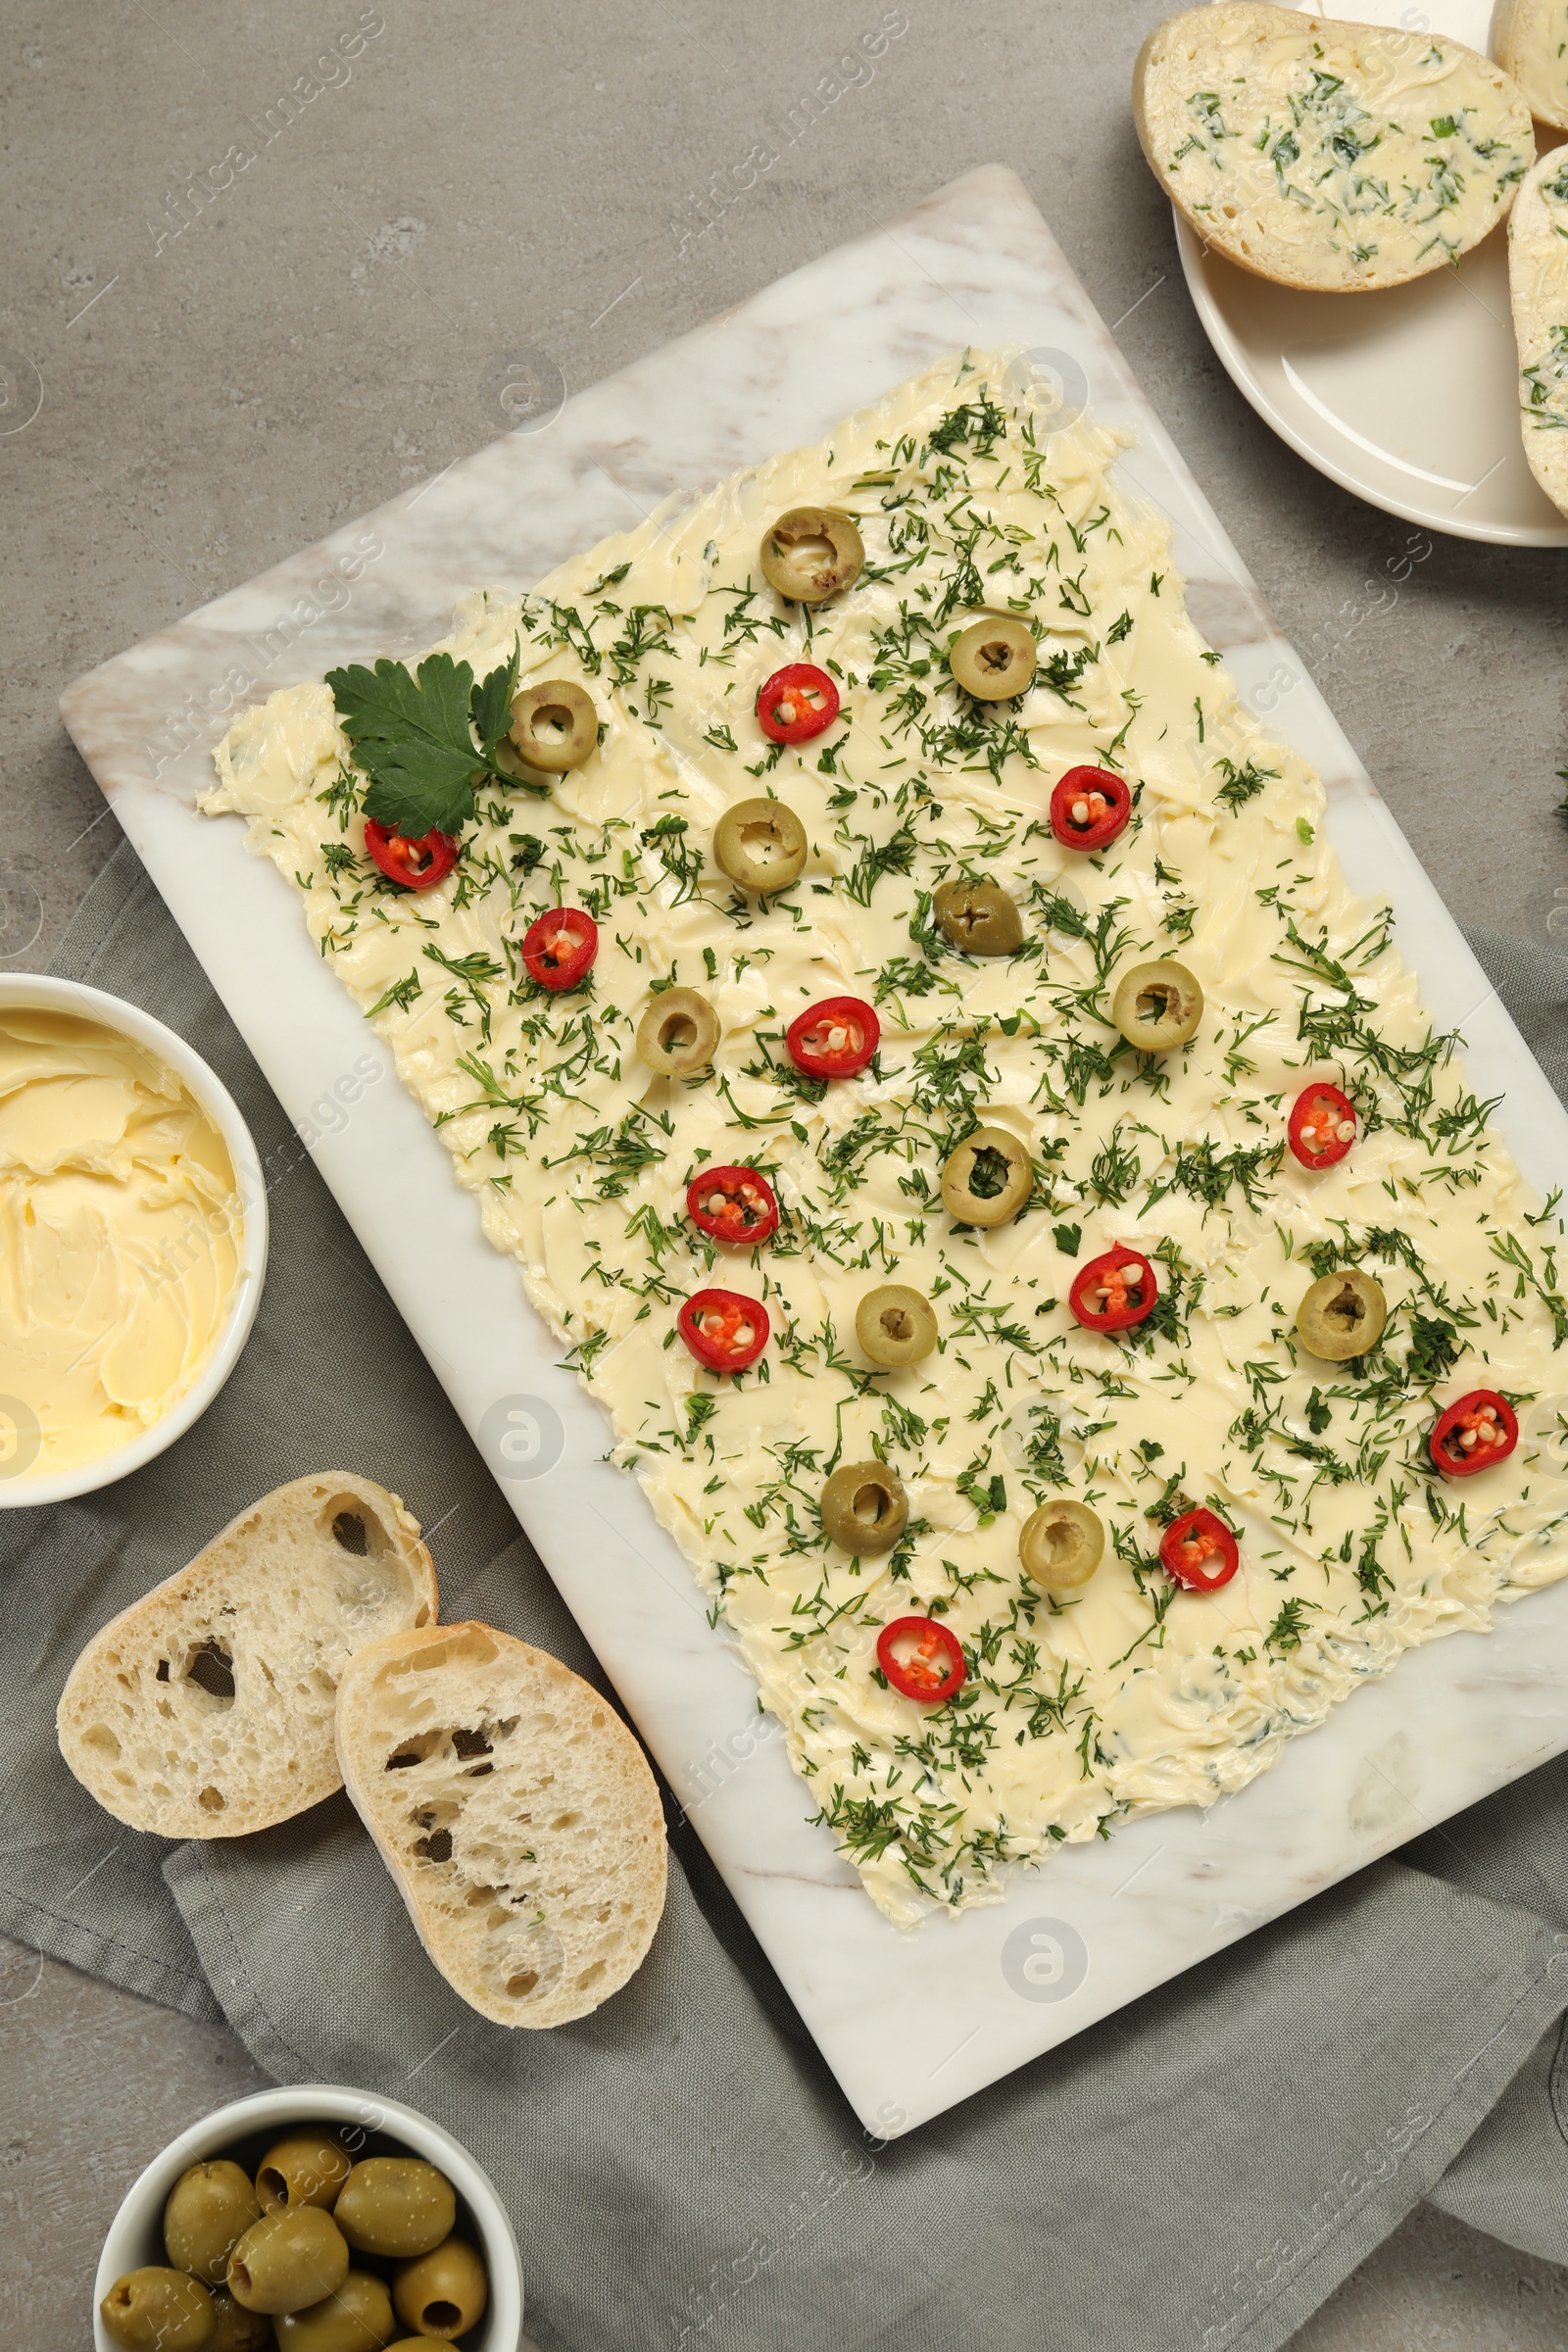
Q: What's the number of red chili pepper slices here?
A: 12